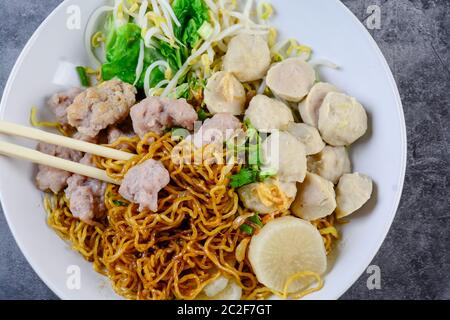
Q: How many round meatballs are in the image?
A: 12